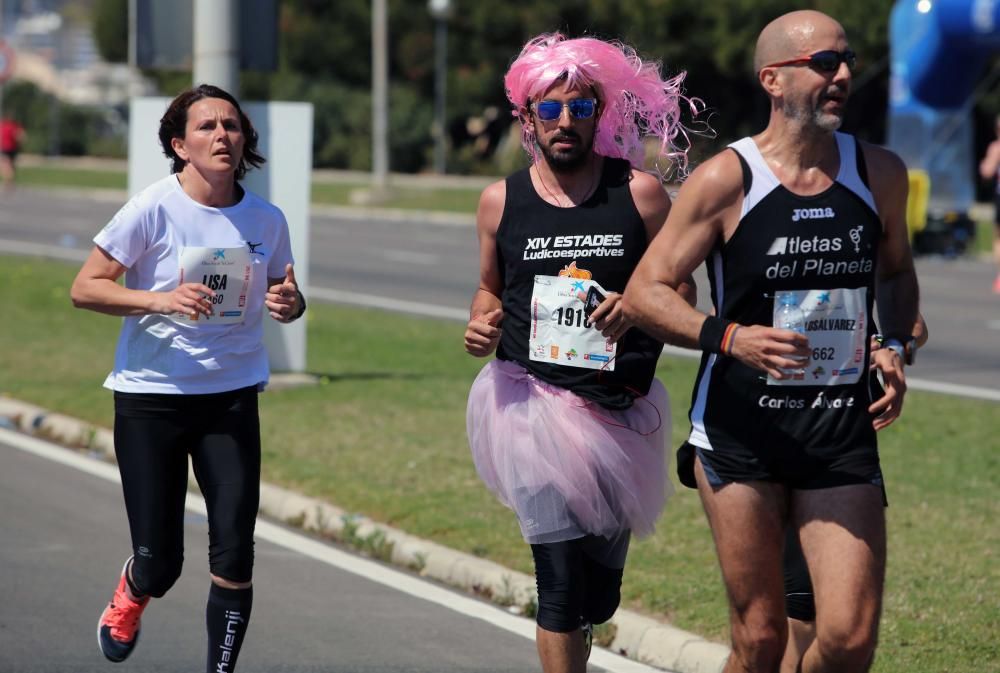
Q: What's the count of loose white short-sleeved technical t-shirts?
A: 1